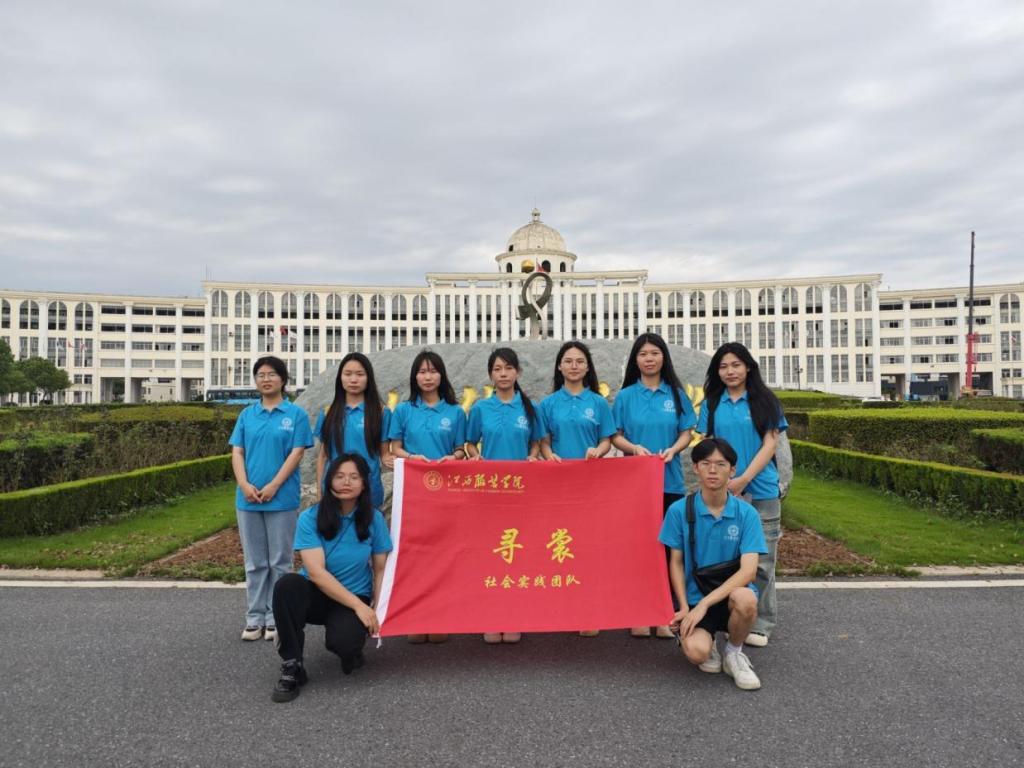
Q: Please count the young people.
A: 9